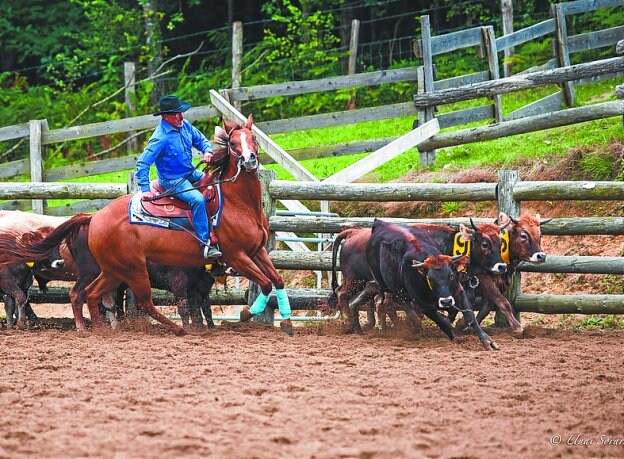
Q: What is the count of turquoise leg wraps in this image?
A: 2